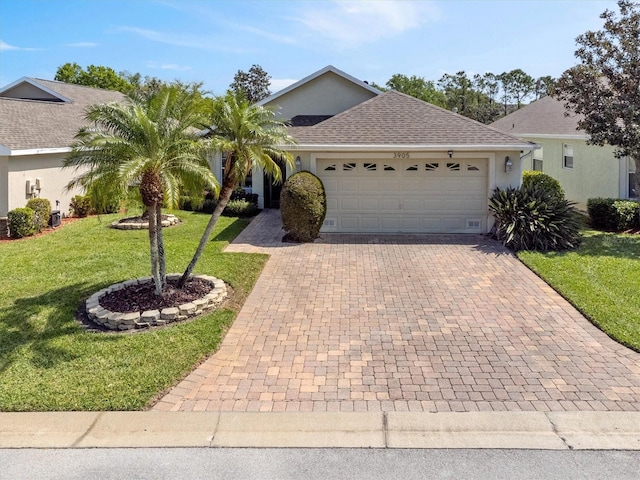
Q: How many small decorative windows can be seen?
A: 8